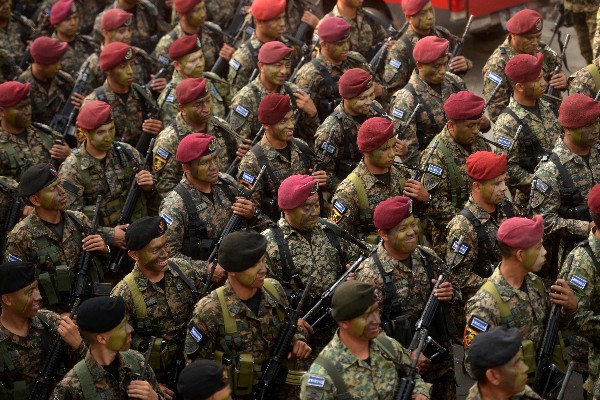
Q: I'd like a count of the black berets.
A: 7